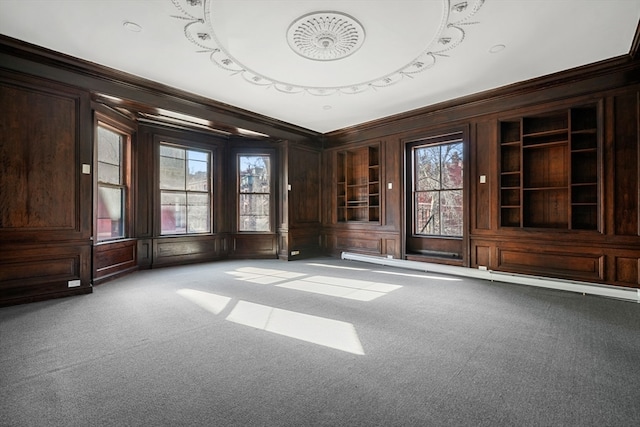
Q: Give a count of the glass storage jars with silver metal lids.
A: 0